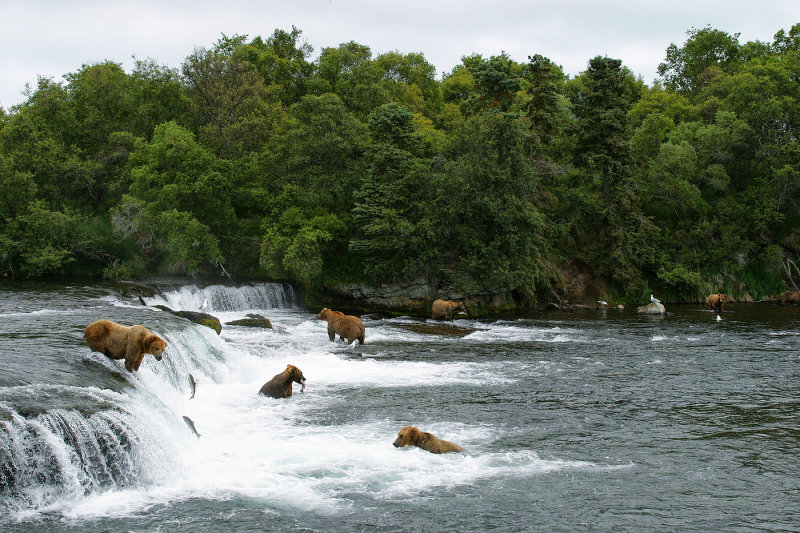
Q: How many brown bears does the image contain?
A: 7